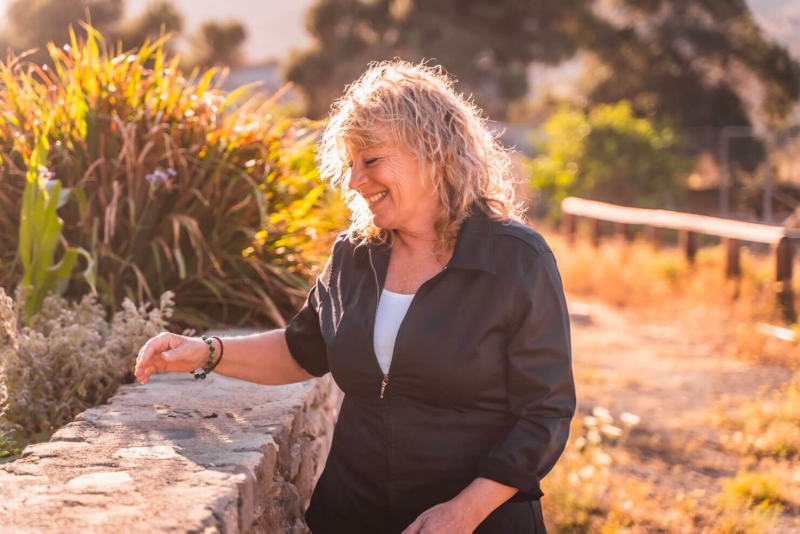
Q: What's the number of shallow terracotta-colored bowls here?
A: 0